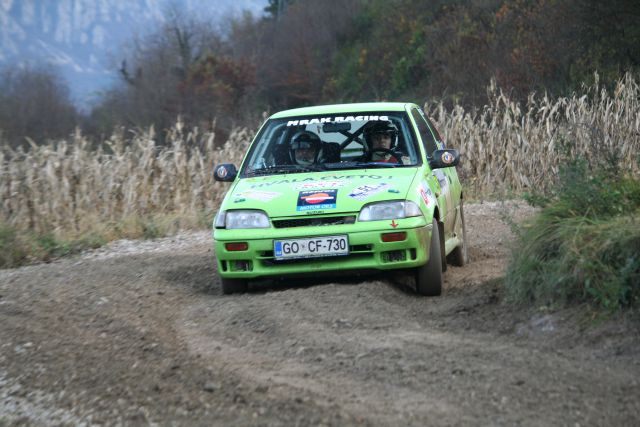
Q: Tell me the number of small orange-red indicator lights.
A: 2